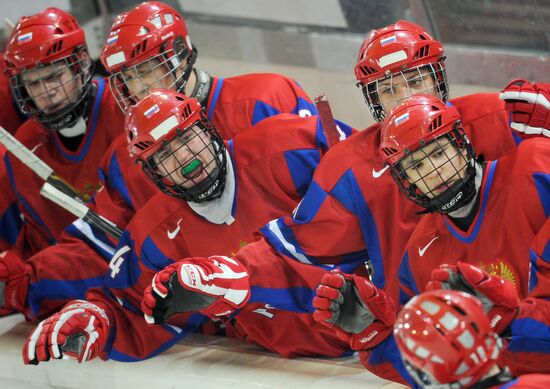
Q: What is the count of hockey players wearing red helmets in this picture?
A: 6